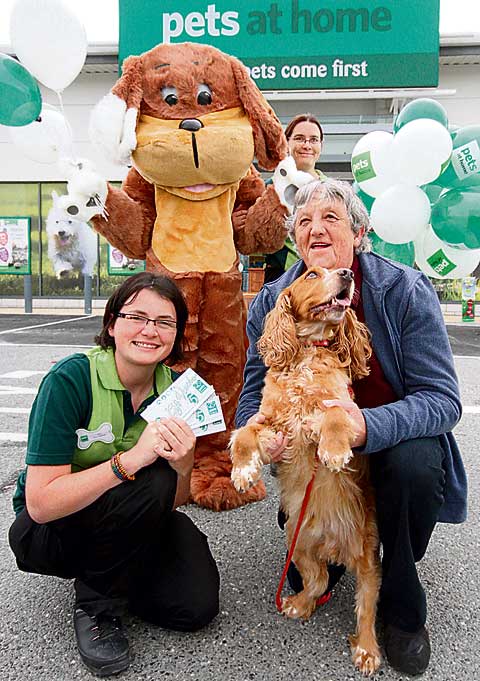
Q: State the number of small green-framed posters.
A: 2